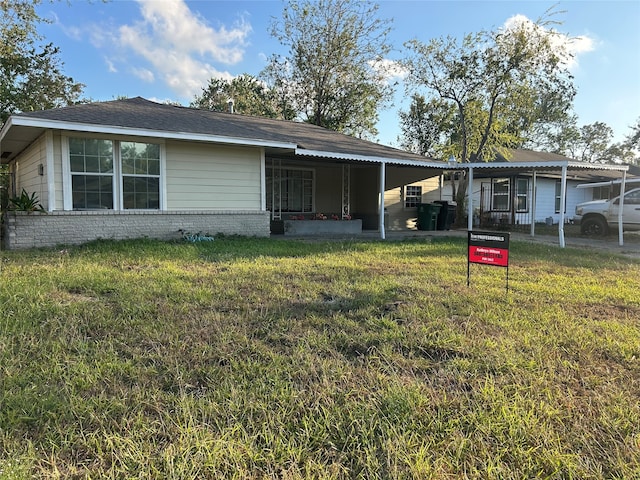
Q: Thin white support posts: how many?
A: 5